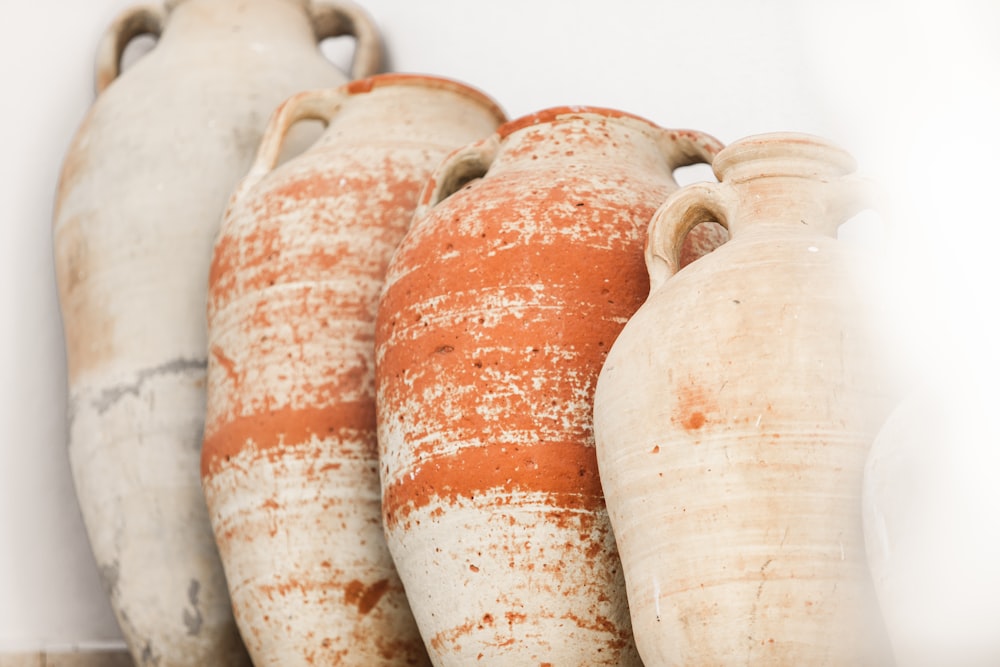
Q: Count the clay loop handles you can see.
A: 7